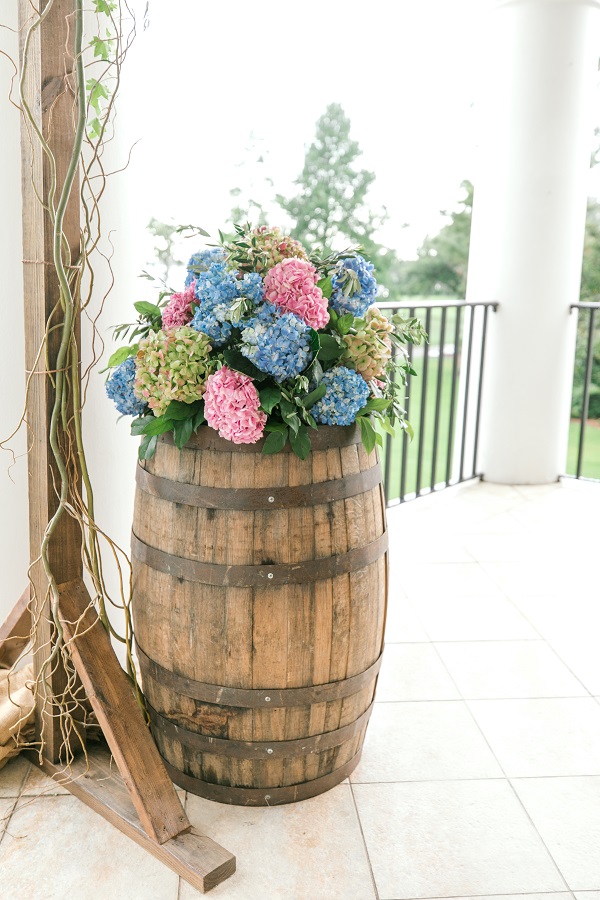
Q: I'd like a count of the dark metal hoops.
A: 6